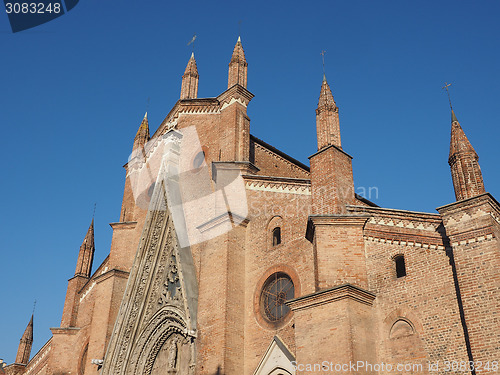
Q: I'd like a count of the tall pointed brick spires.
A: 7